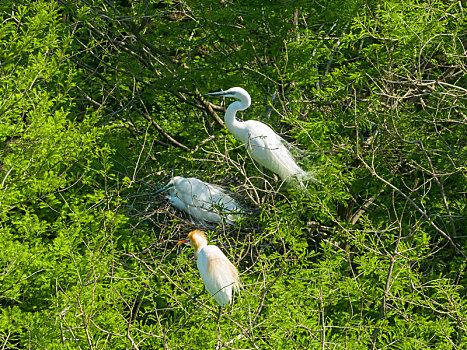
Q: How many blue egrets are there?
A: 0